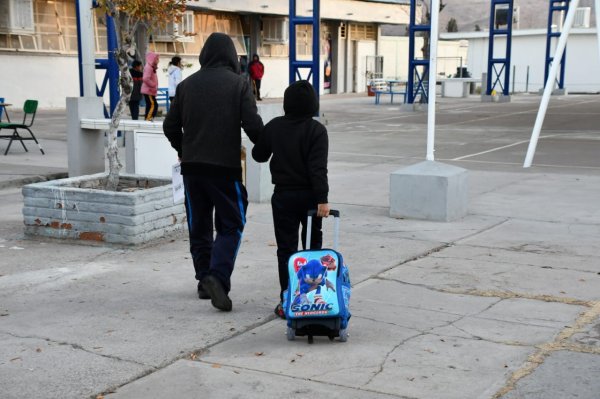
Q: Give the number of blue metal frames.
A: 5